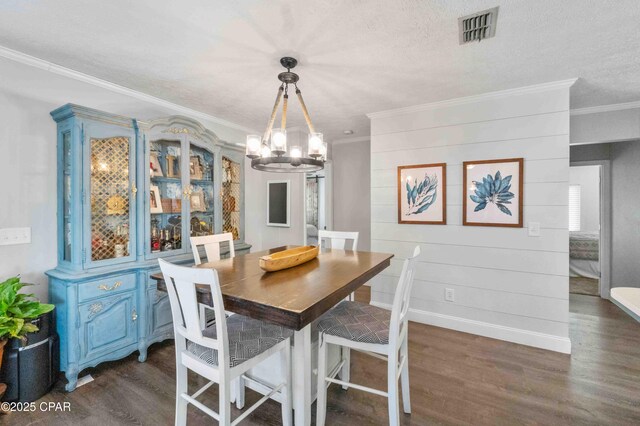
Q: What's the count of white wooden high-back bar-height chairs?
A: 4